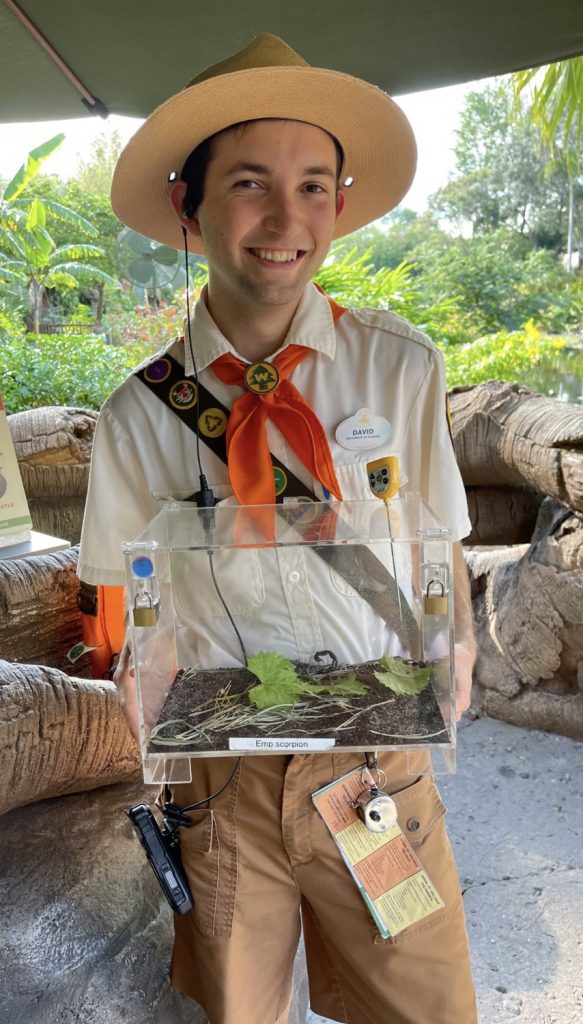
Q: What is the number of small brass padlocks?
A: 2